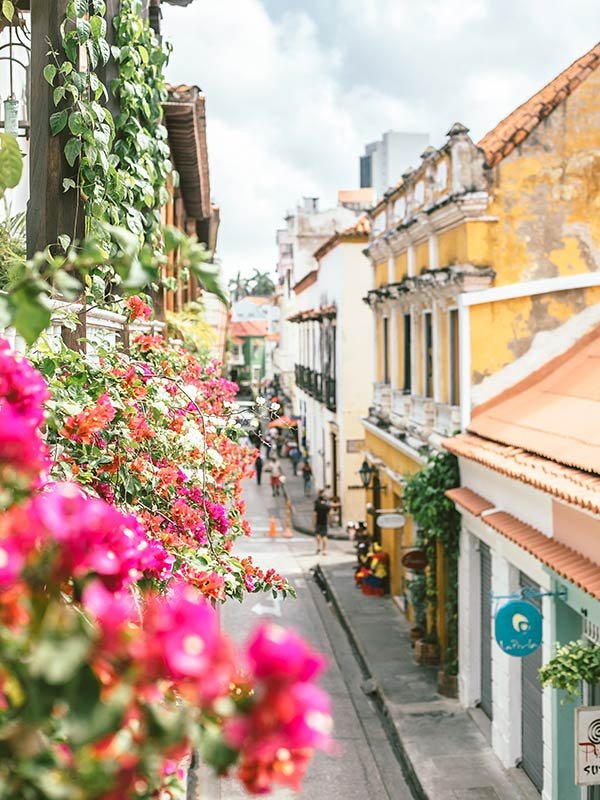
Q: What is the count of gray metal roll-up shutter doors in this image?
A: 2